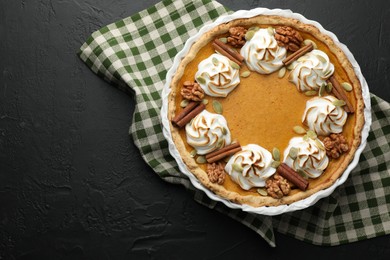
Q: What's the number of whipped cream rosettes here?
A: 7